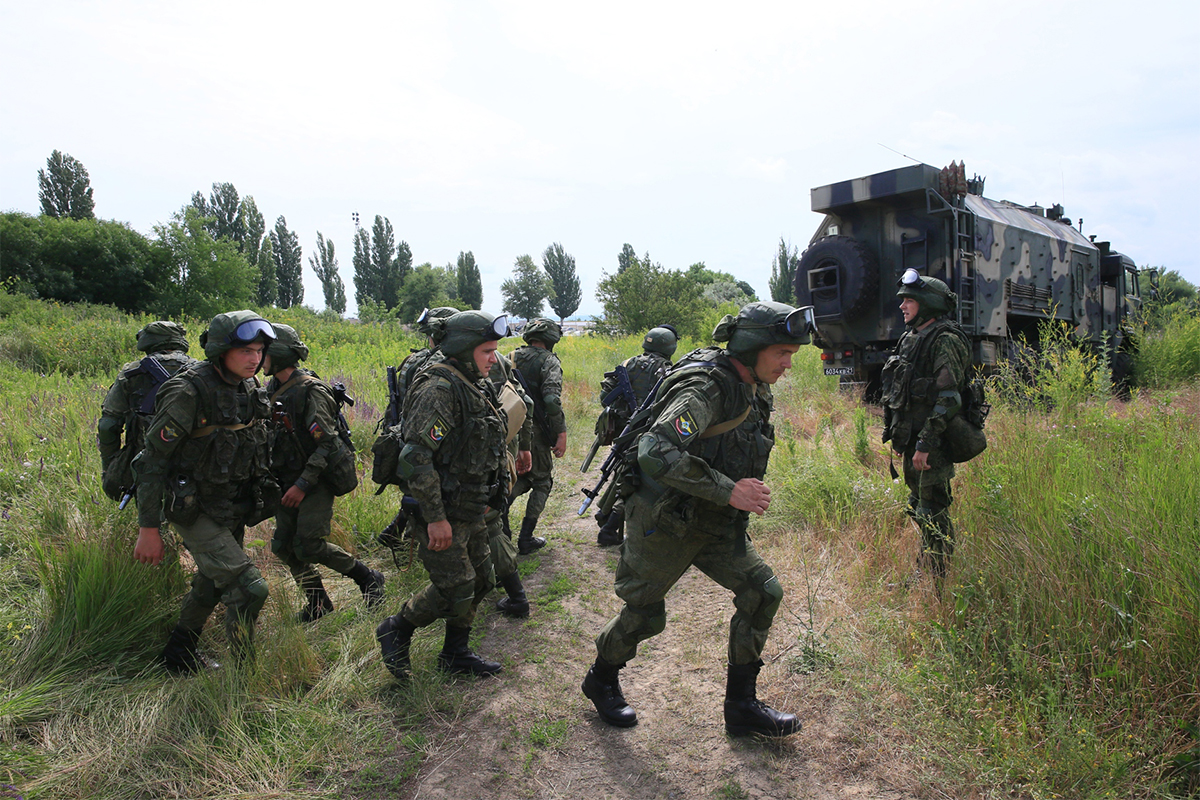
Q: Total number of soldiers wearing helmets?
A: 9